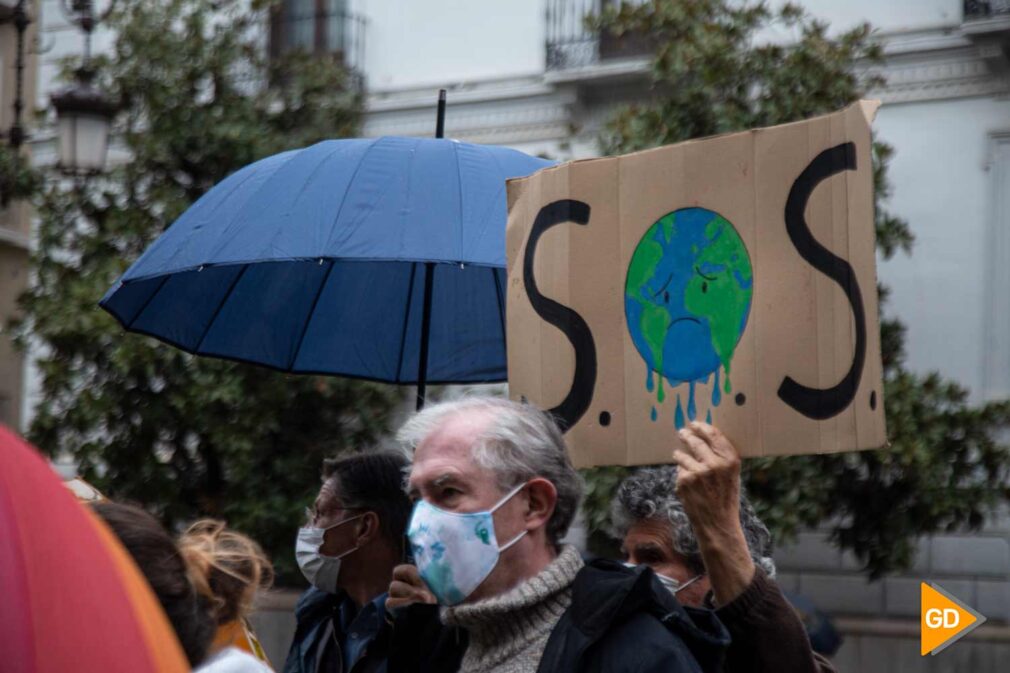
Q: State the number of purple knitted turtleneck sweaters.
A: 0